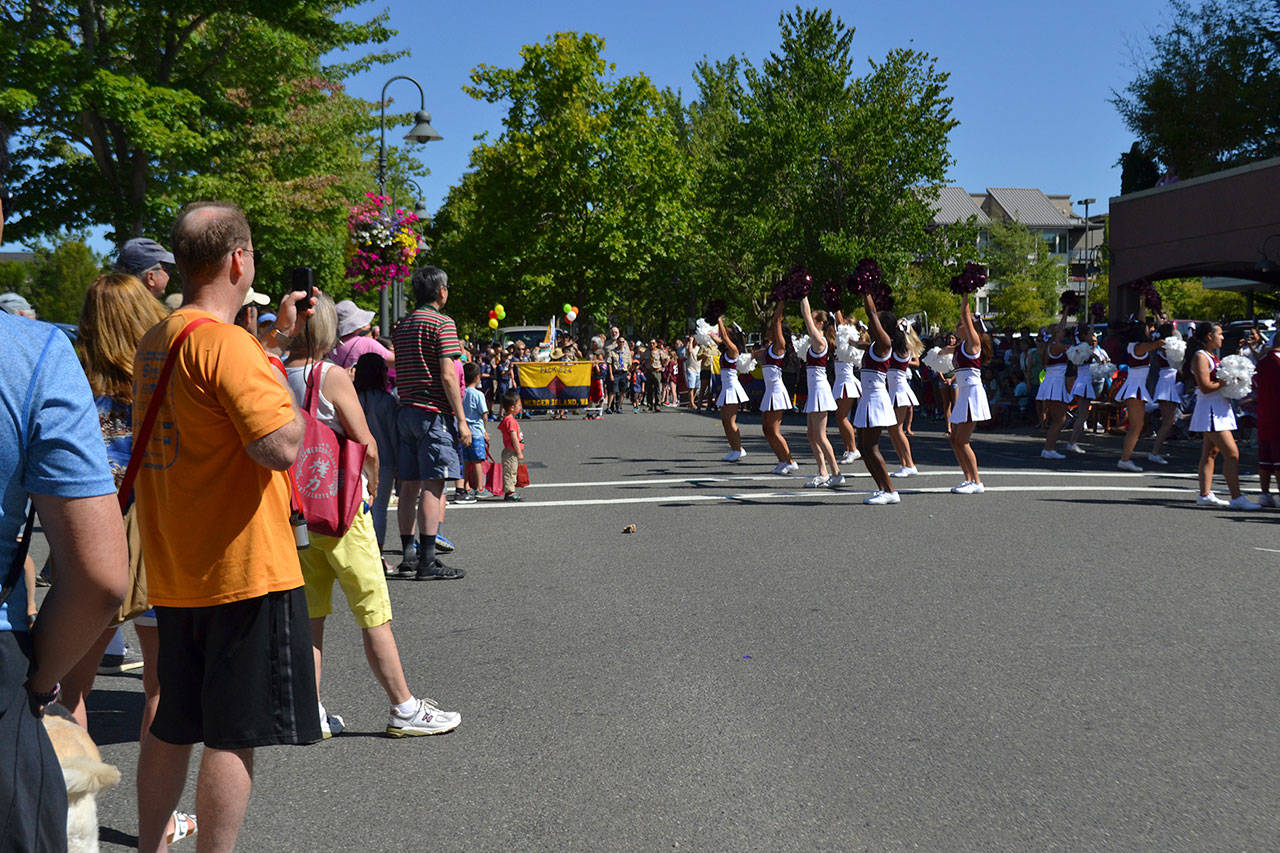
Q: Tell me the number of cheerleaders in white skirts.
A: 12